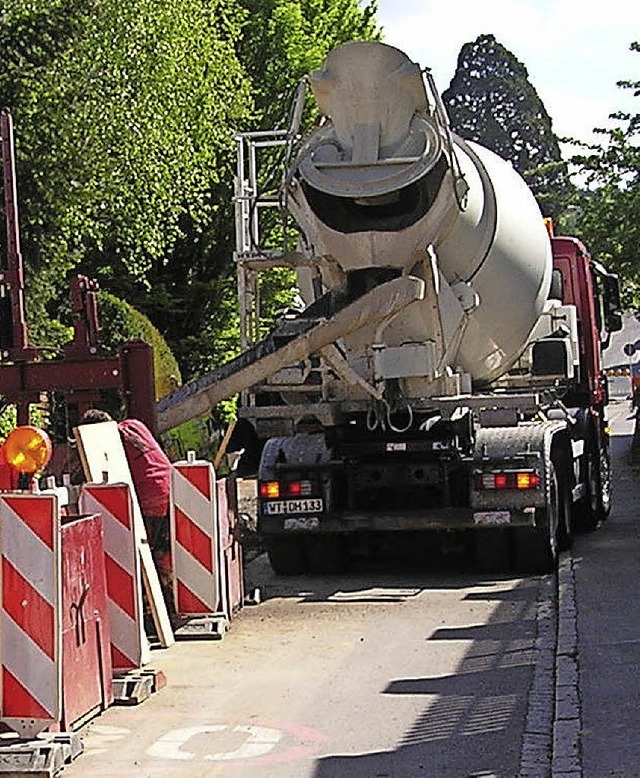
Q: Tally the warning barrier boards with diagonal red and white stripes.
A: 3